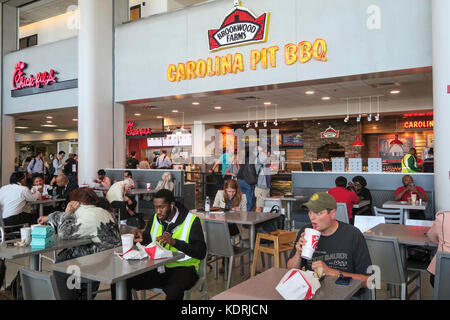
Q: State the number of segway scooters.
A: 0